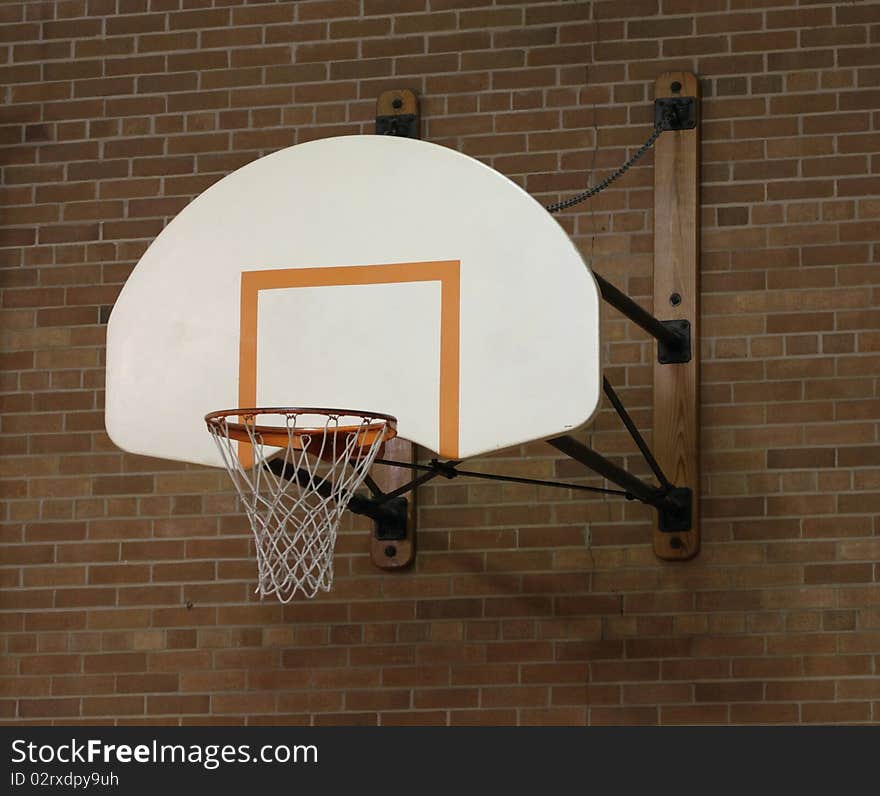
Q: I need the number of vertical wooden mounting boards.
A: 2